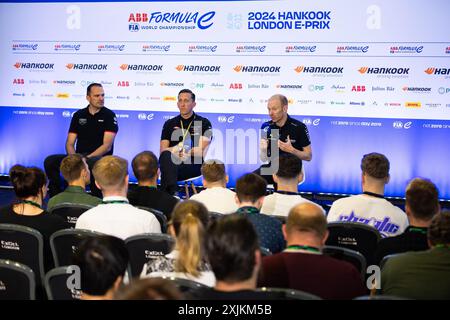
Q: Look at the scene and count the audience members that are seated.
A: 15